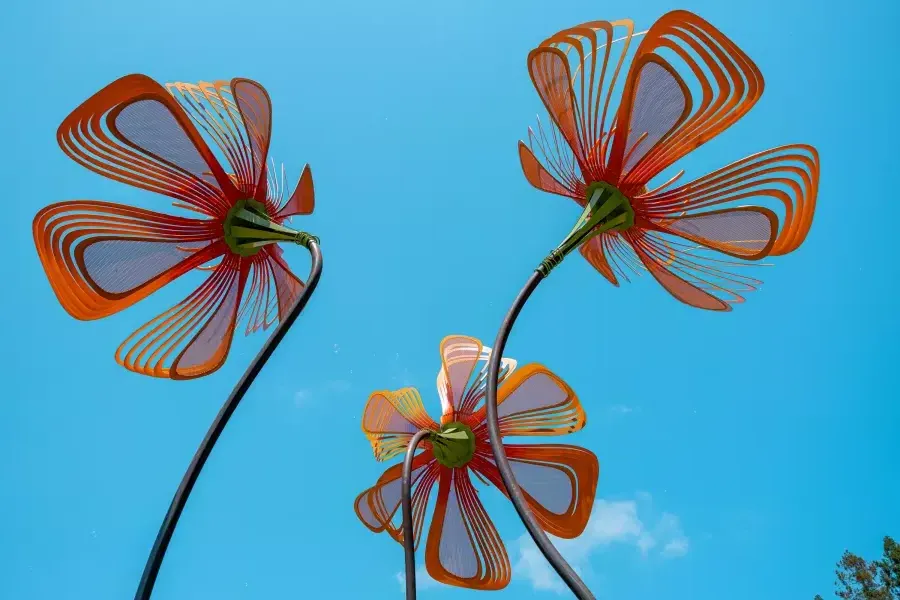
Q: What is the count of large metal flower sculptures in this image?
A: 3